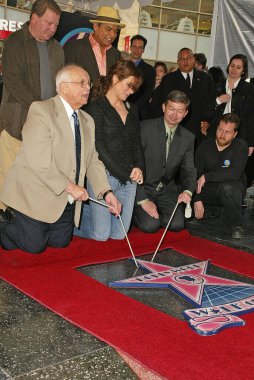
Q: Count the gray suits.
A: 1